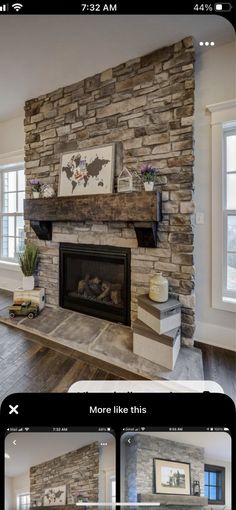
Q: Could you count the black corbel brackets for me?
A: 2